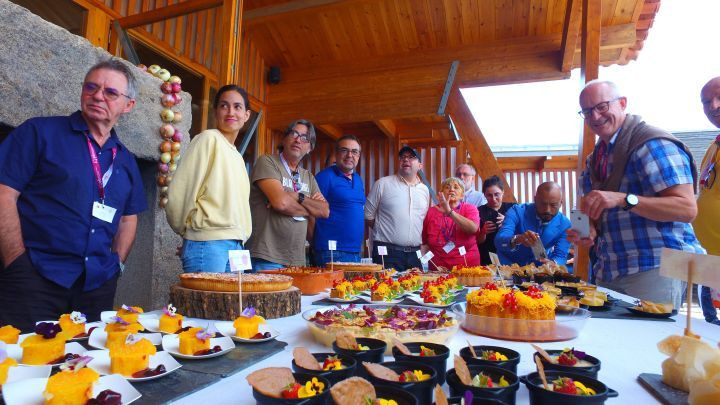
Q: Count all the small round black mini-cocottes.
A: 11